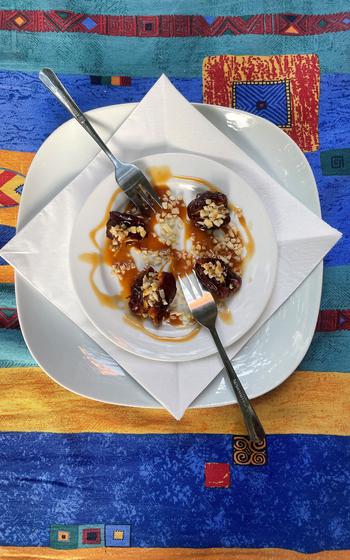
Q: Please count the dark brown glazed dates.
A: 4